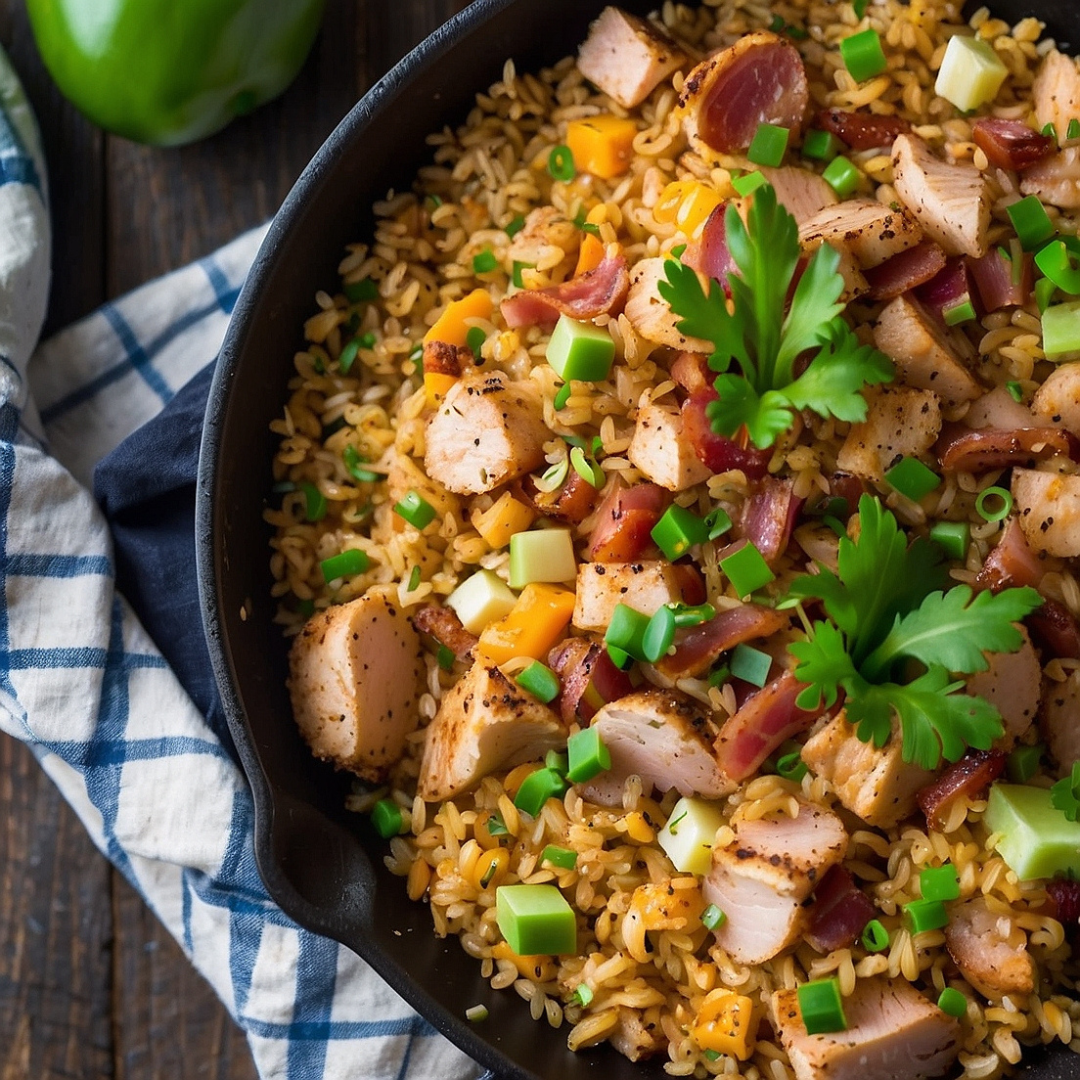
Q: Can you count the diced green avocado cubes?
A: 8